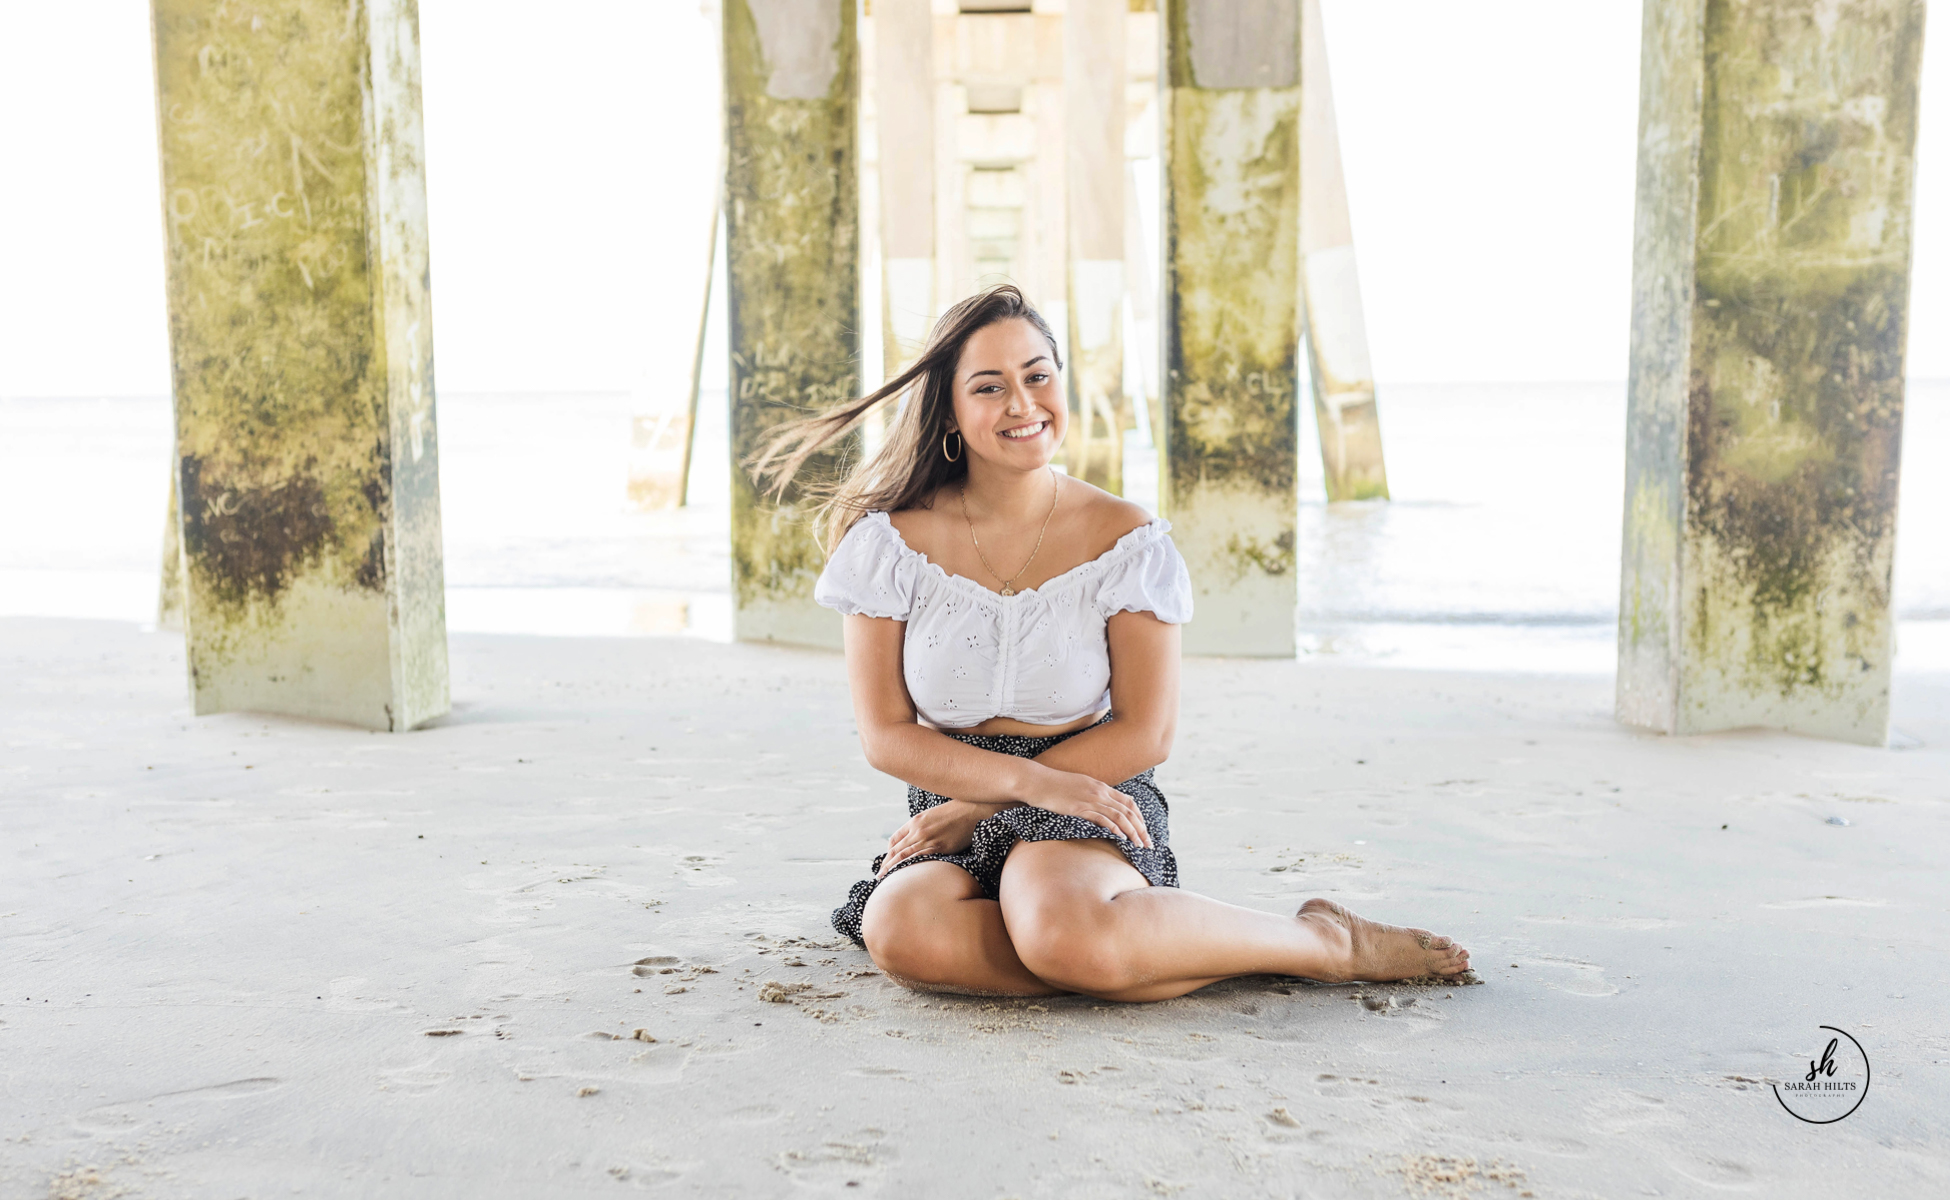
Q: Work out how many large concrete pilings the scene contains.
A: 4